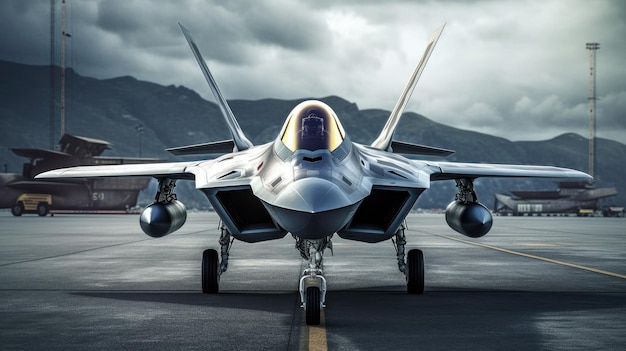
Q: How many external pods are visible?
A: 2